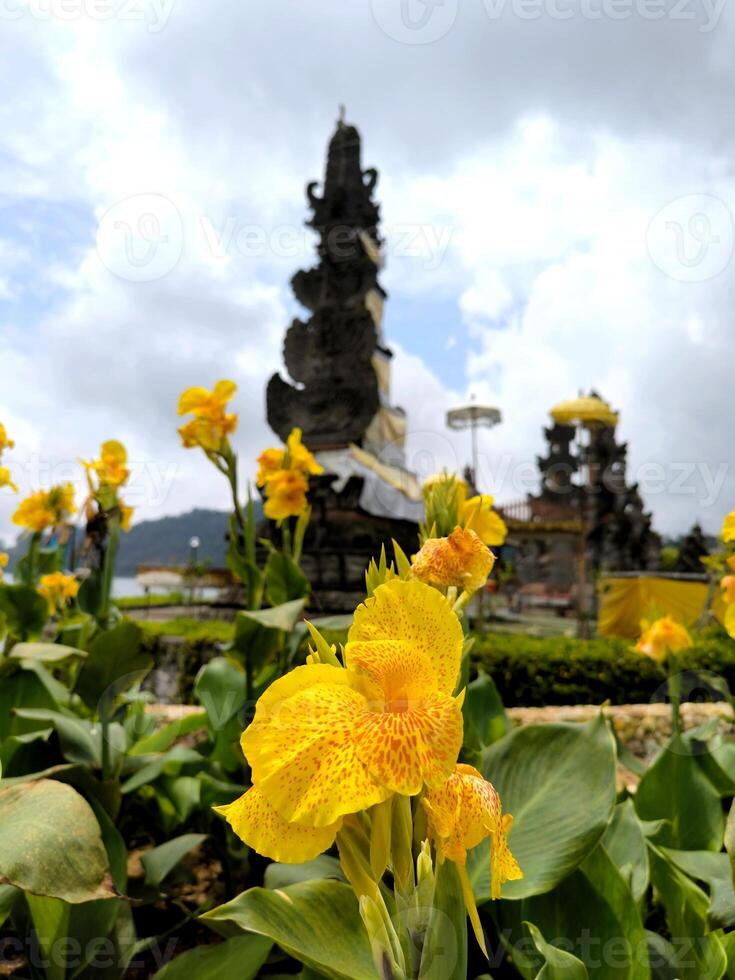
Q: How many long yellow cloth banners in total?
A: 1